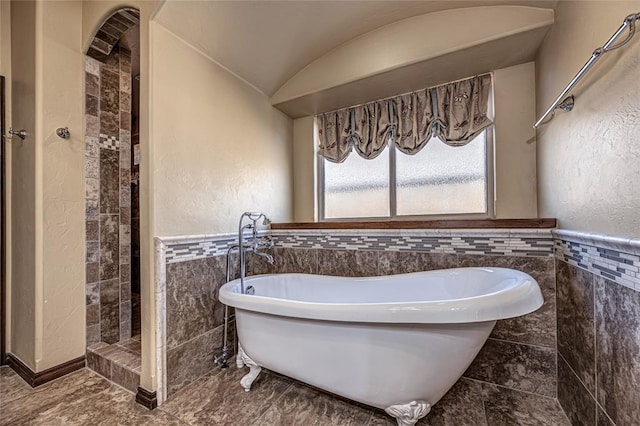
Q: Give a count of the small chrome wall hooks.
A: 2